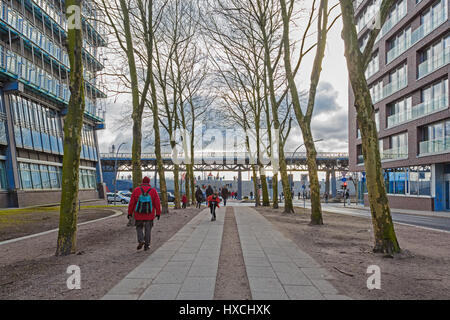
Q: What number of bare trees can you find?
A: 12